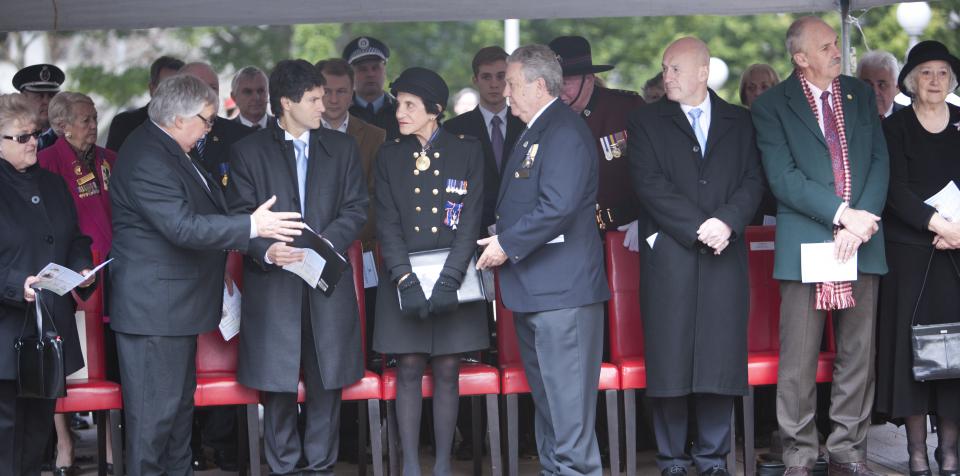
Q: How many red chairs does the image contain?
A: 7